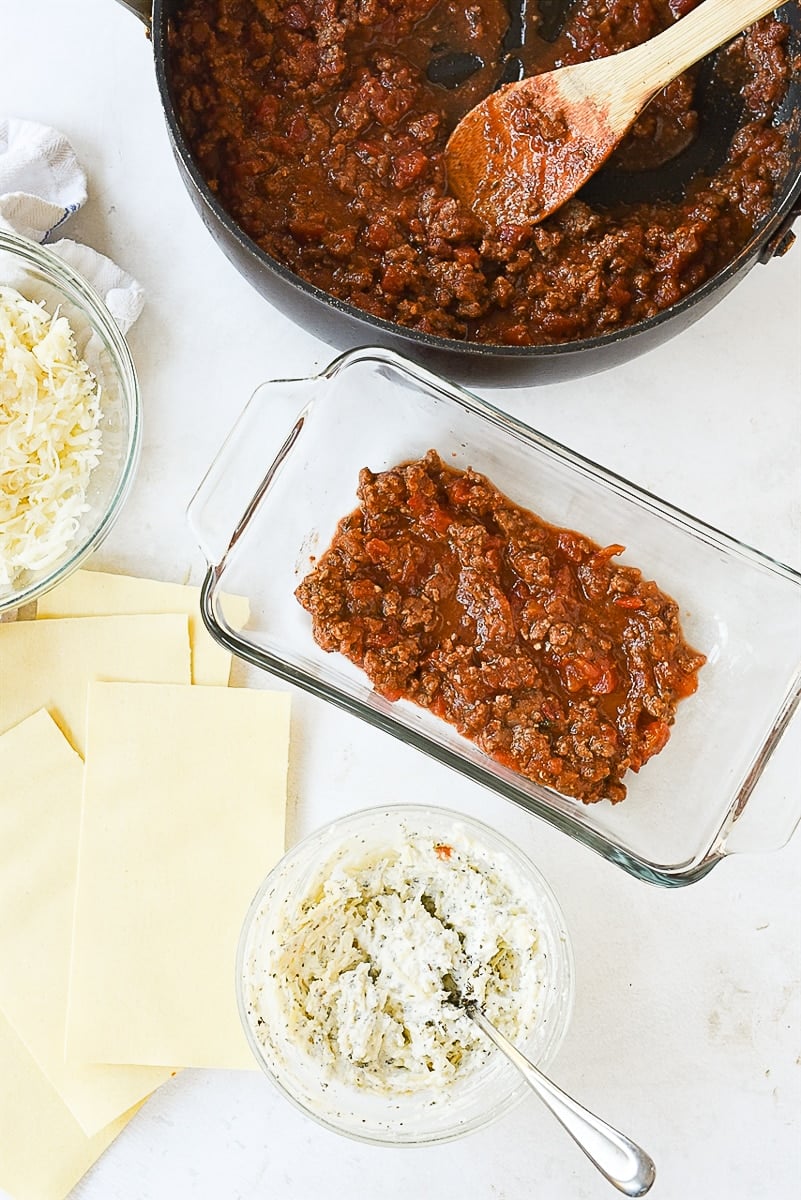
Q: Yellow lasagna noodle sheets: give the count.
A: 5